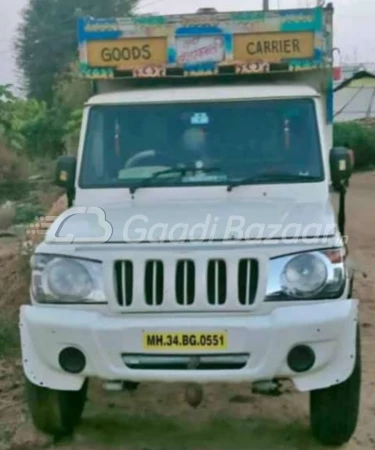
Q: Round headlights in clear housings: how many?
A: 2